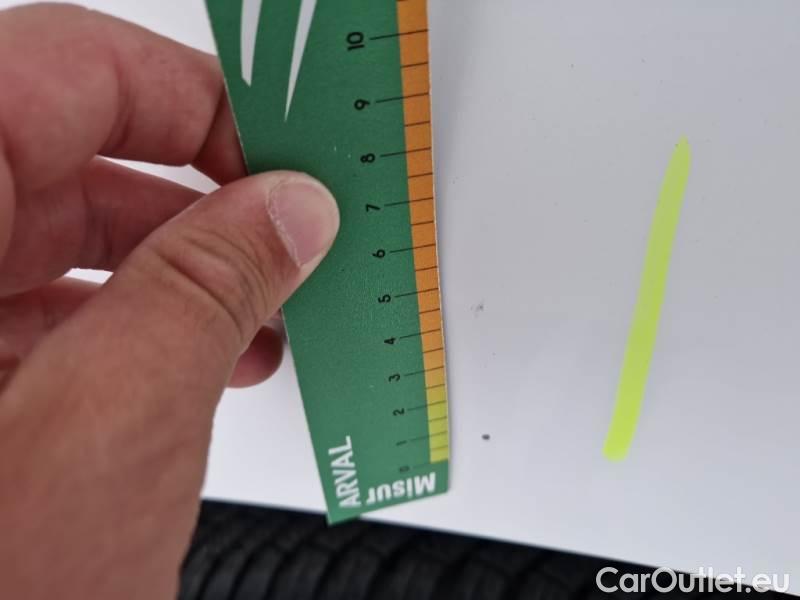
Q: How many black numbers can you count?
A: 11